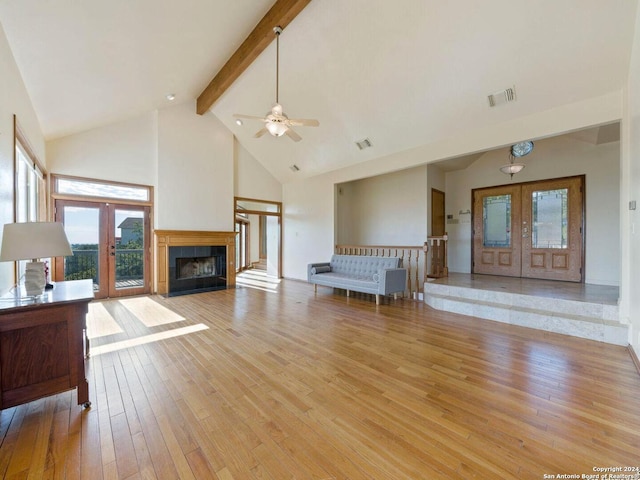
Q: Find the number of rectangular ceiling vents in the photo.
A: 3